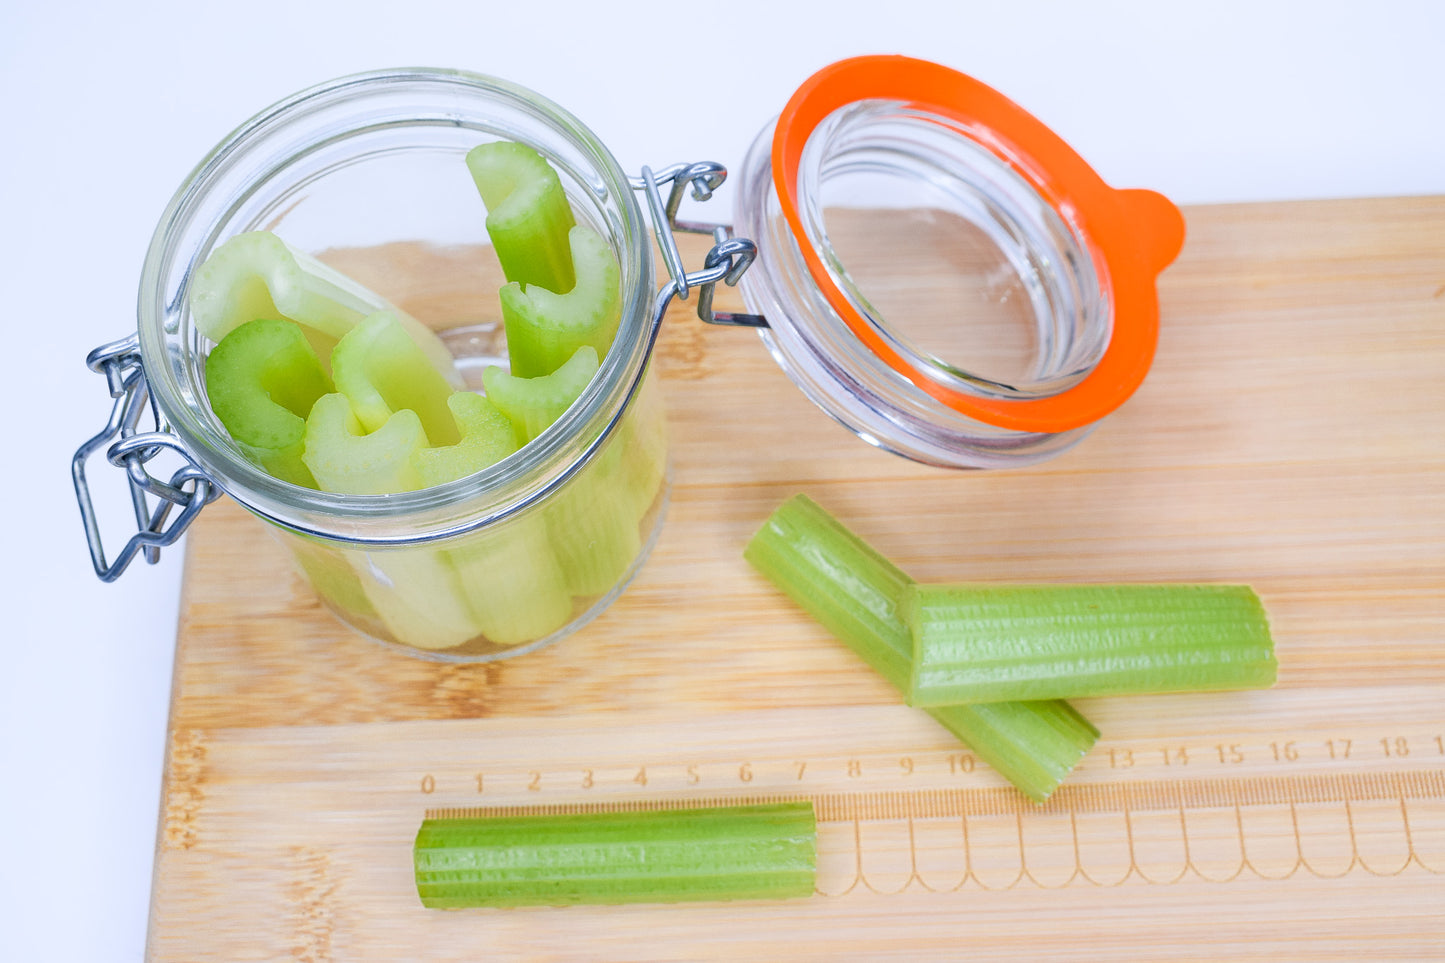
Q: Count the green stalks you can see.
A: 11